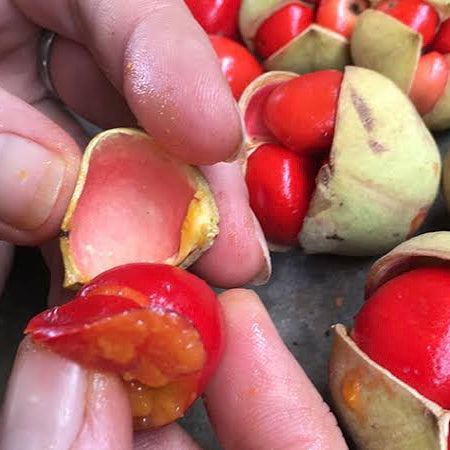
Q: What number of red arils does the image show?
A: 11